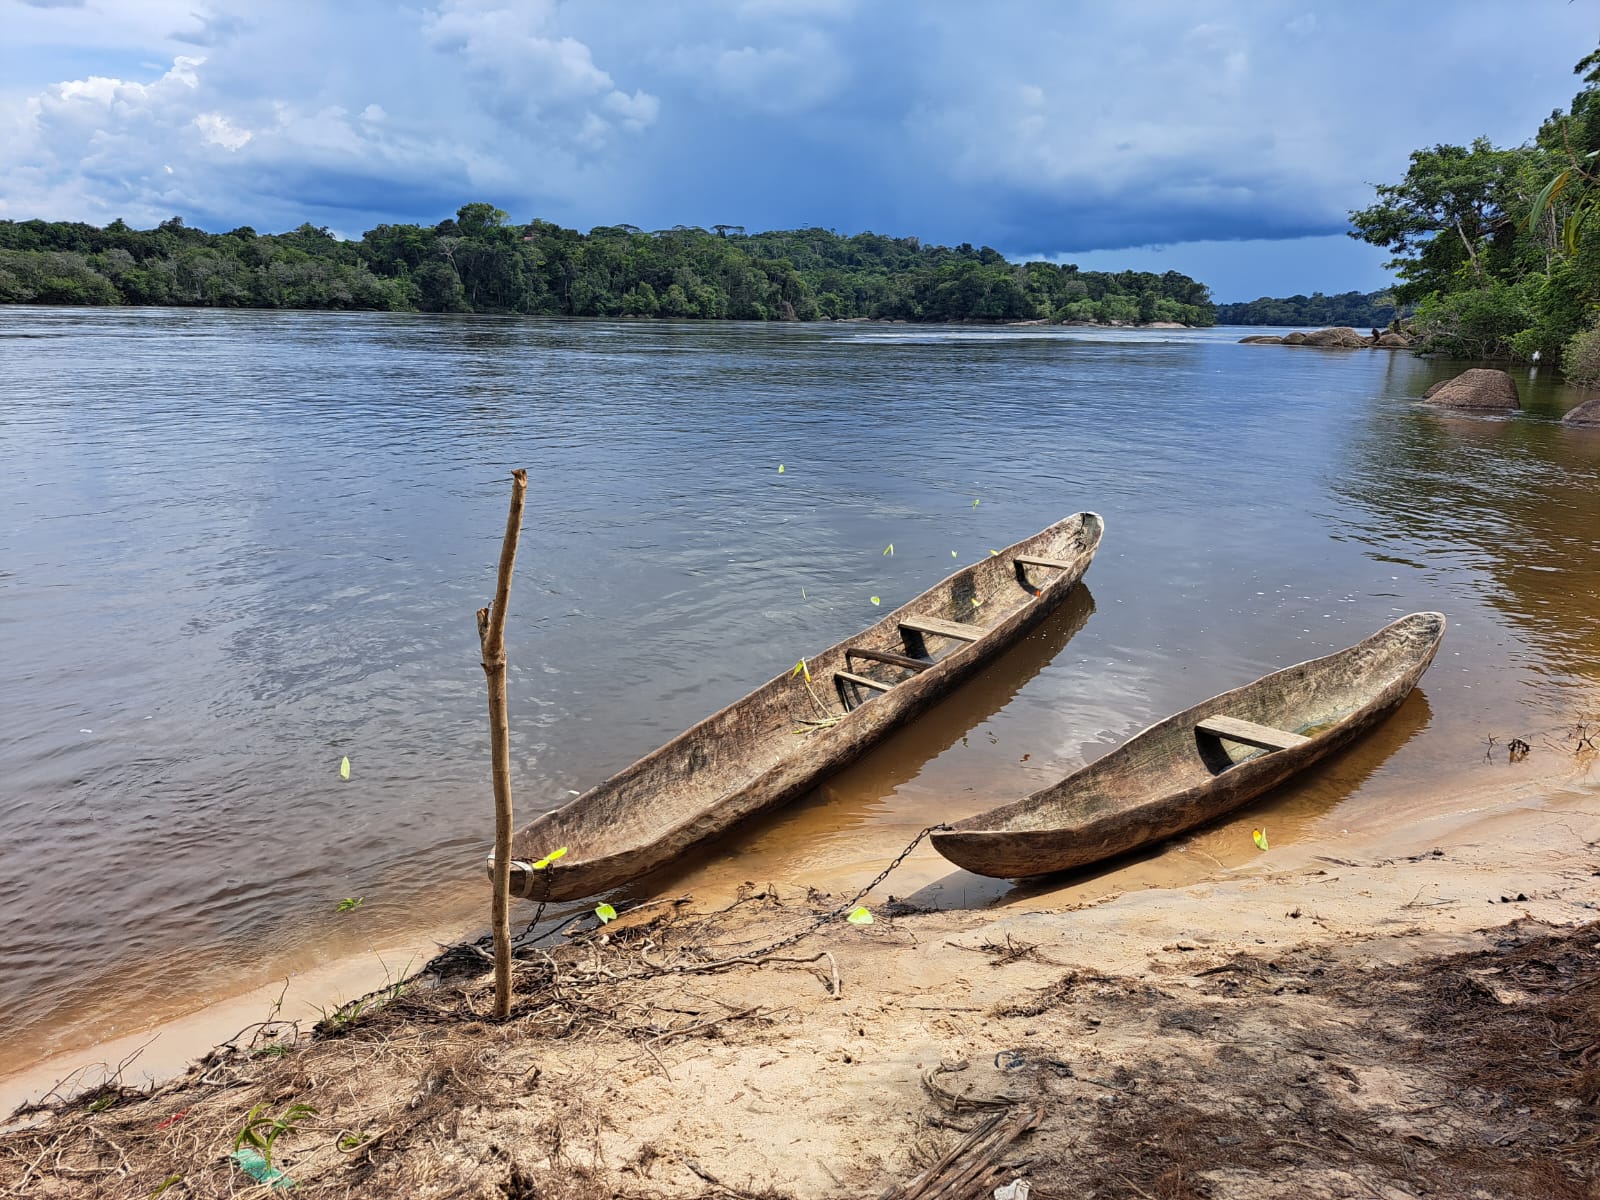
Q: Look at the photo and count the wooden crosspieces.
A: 5